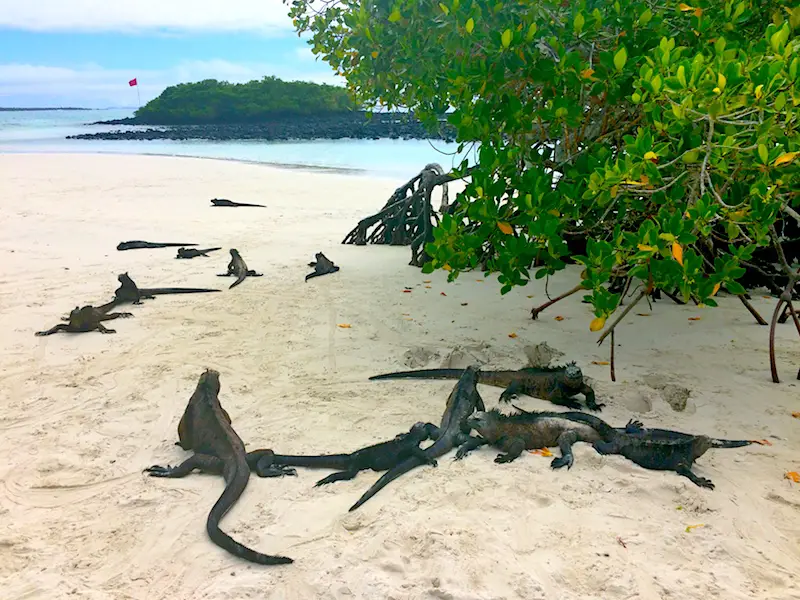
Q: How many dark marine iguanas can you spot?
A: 13